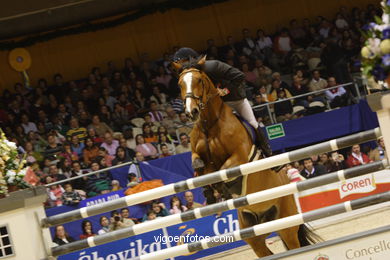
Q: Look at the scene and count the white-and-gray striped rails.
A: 3